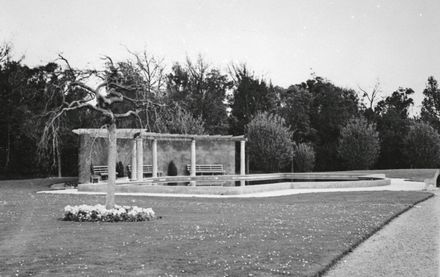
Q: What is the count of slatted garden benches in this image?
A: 3